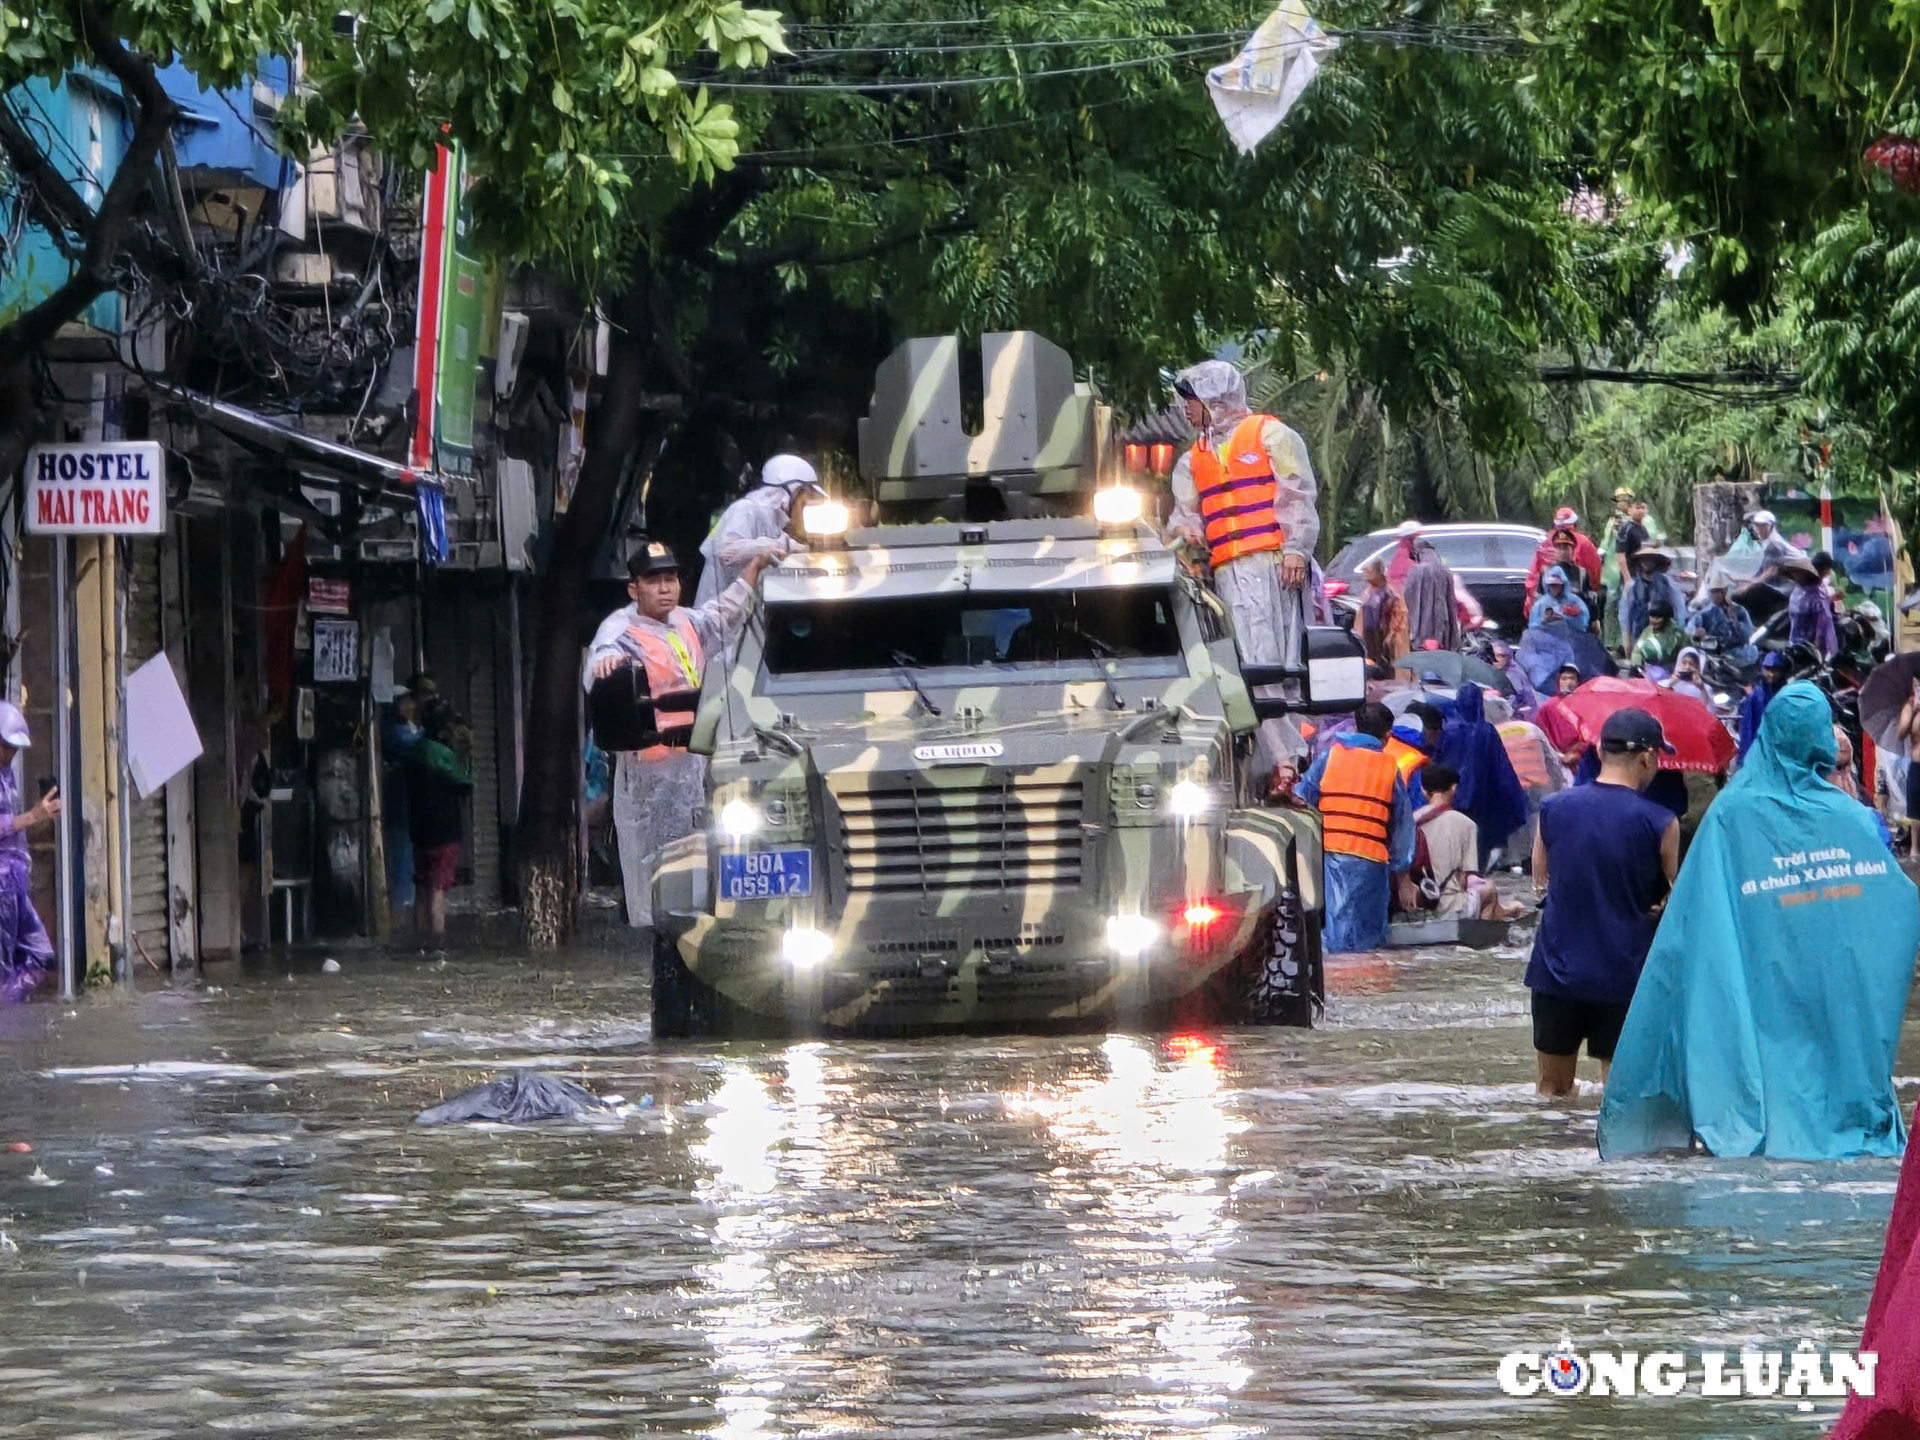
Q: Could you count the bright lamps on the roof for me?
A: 2